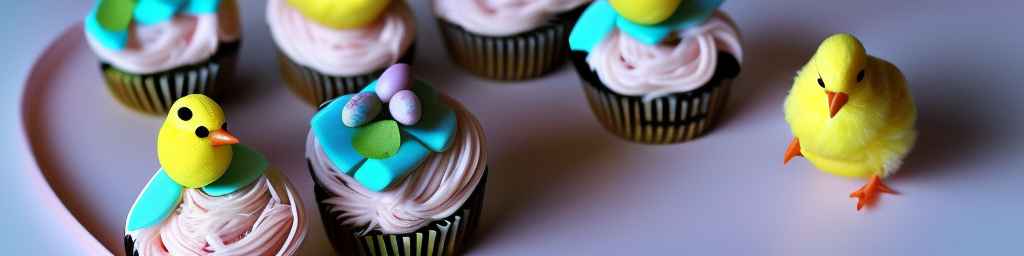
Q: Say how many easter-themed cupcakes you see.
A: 6